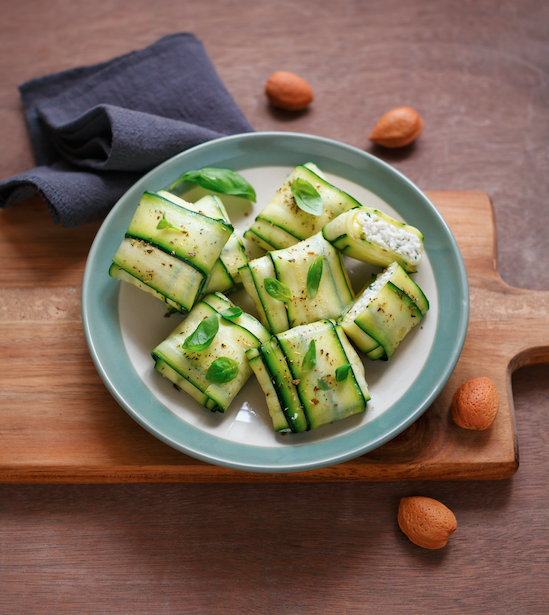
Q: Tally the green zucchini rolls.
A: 8